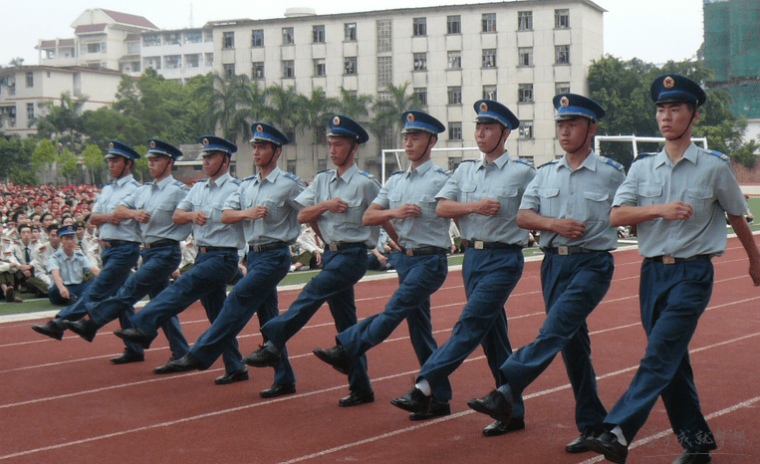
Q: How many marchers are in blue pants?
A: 9